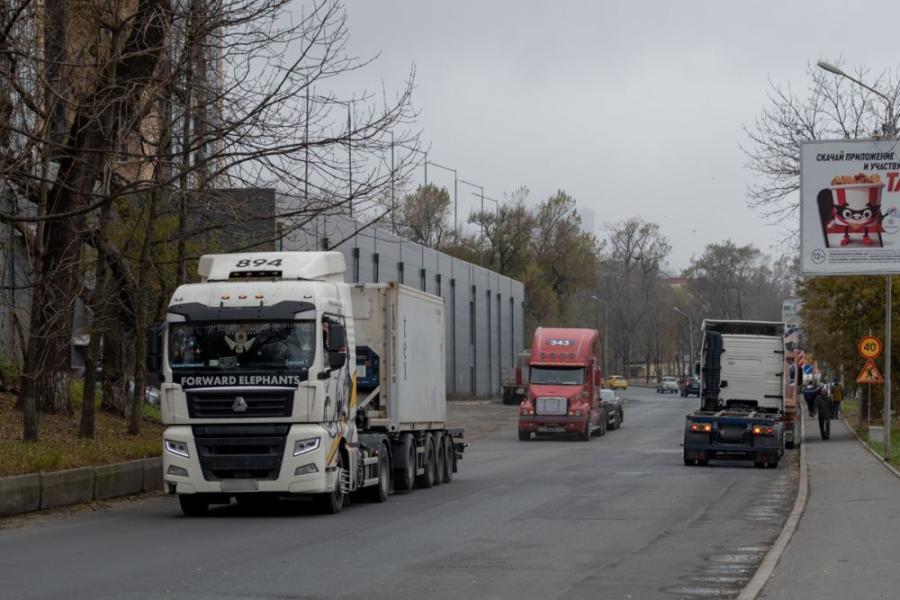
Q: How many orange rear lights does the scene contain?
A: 2